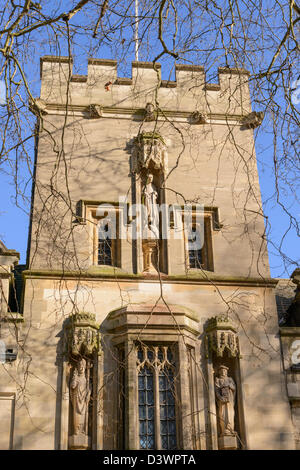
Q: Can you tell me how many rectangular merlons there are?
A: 5